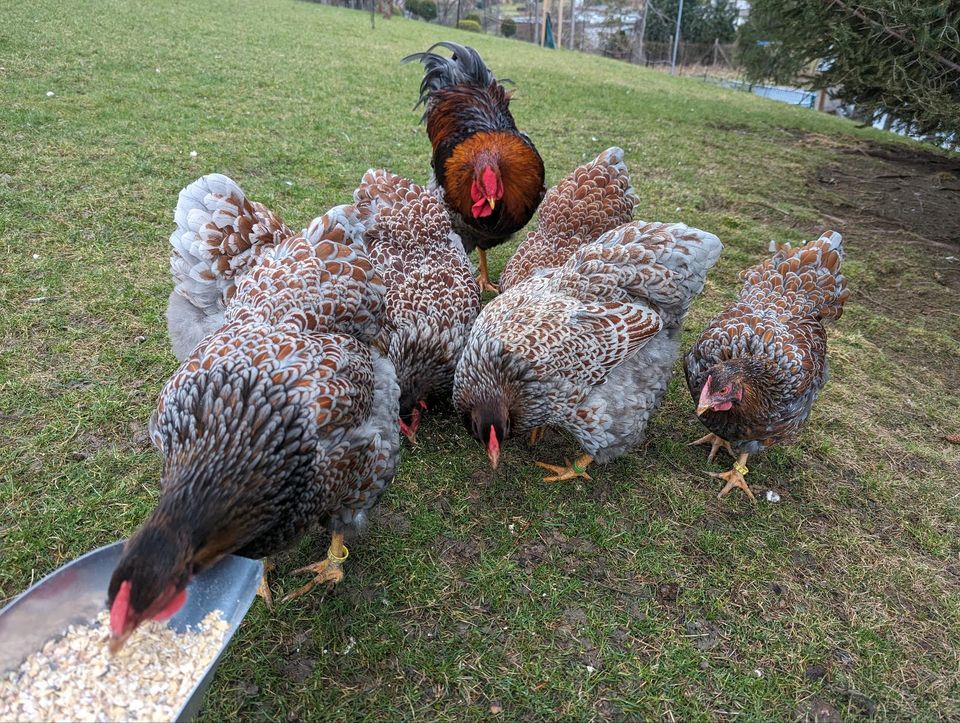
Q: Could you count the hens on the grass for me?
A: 6